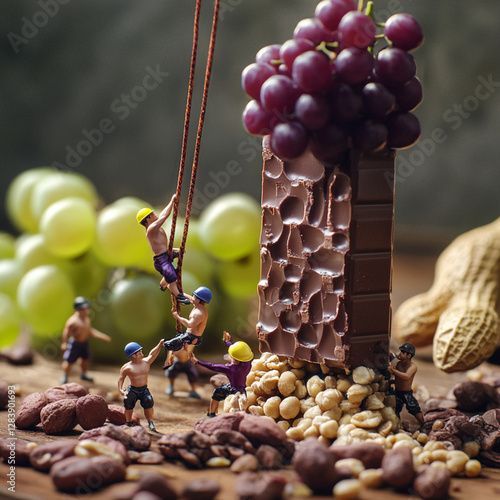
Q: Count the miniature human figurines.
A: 7